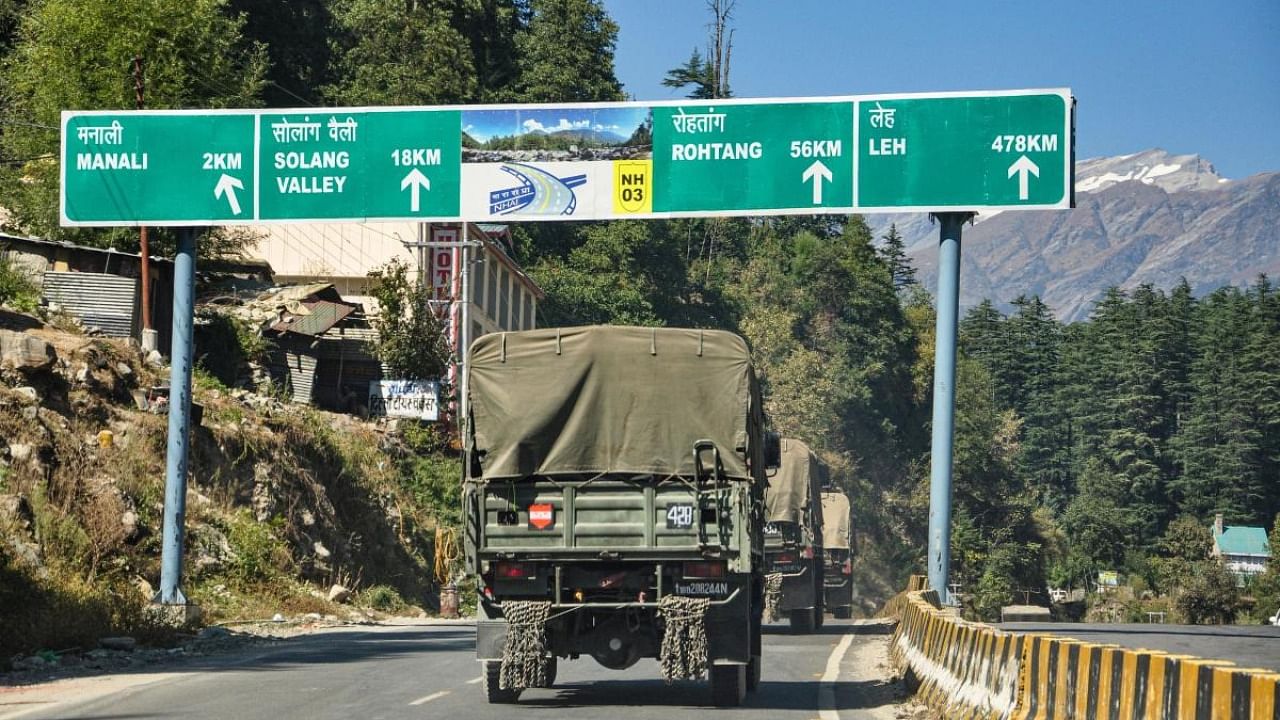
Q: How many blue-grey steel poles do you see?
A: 2